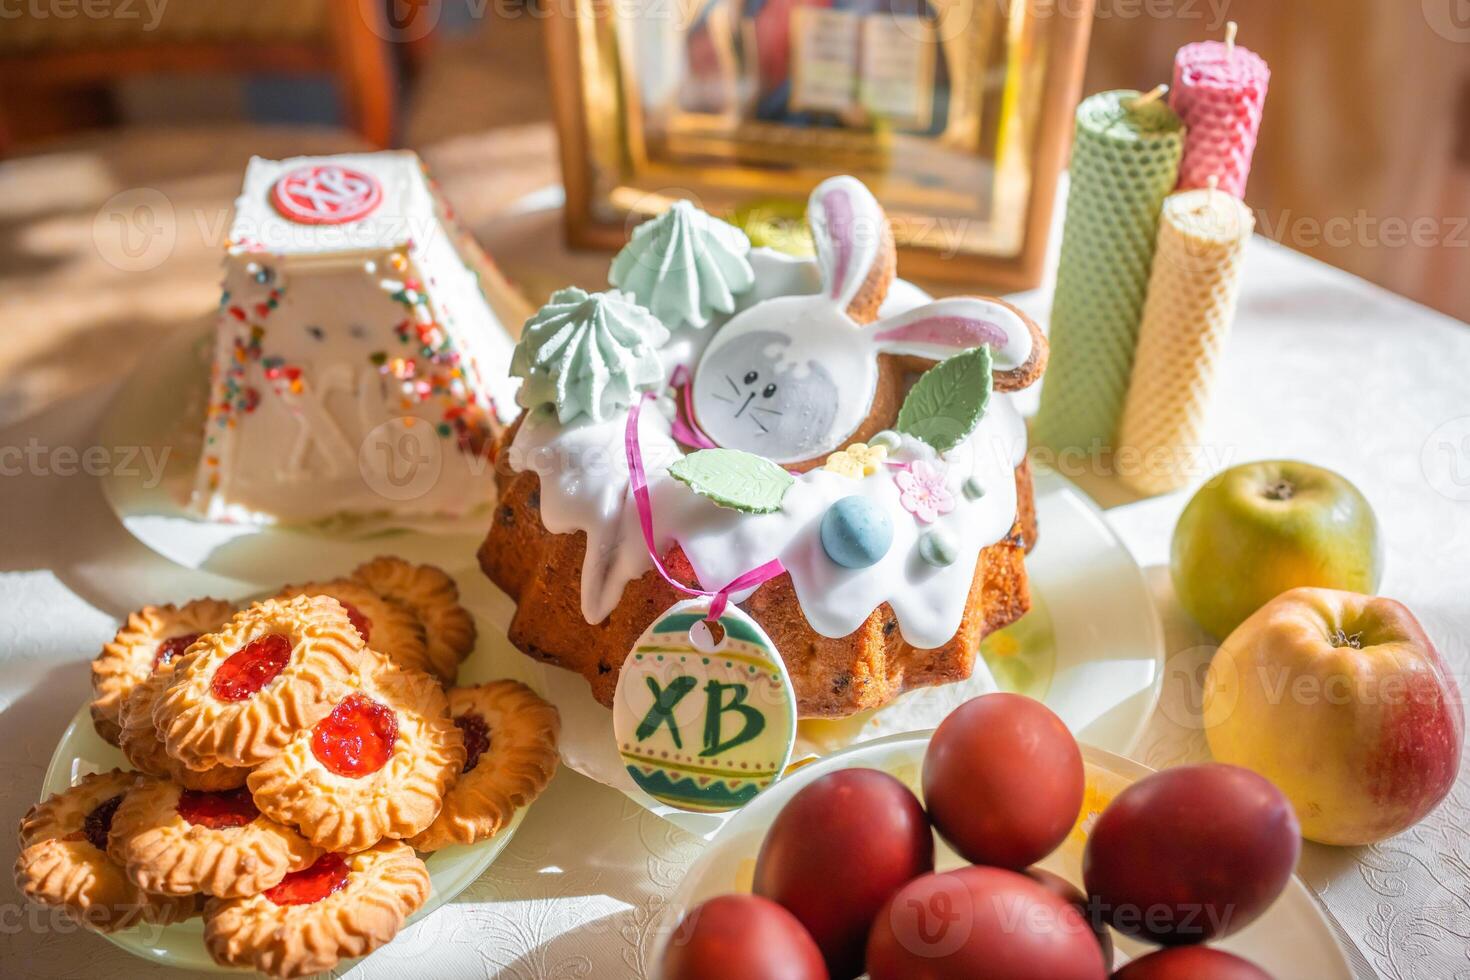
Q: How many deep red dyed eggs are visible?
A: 7